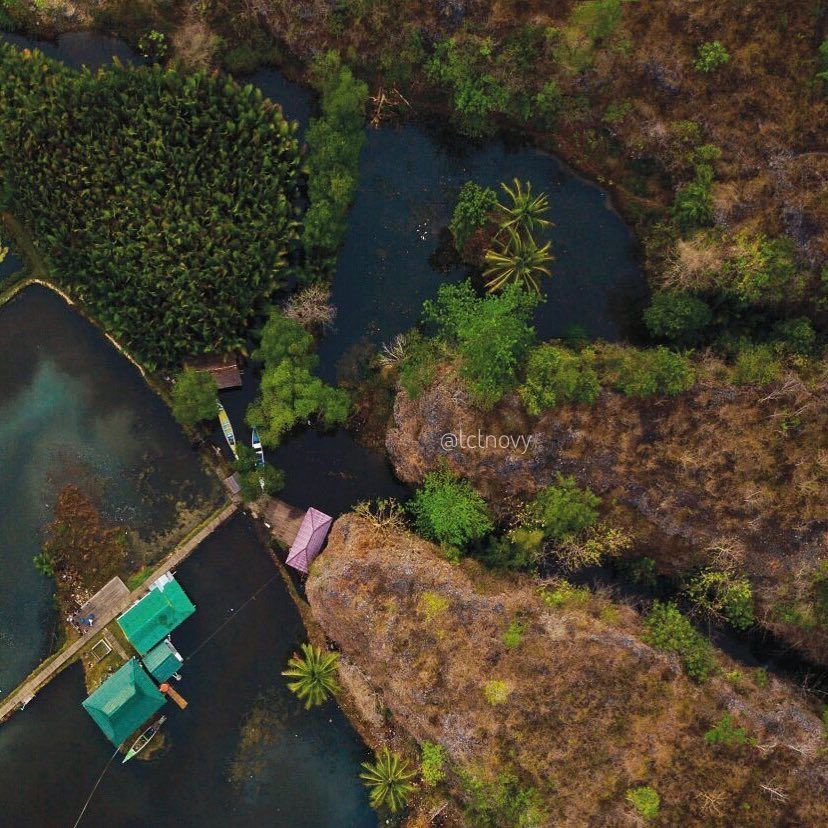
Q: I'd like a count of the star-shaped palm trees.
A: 4